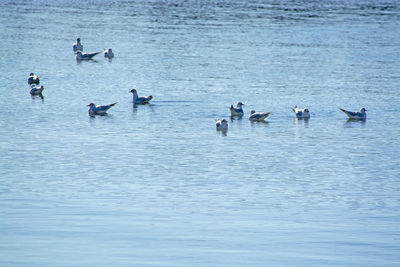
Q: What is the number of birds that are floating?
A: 12